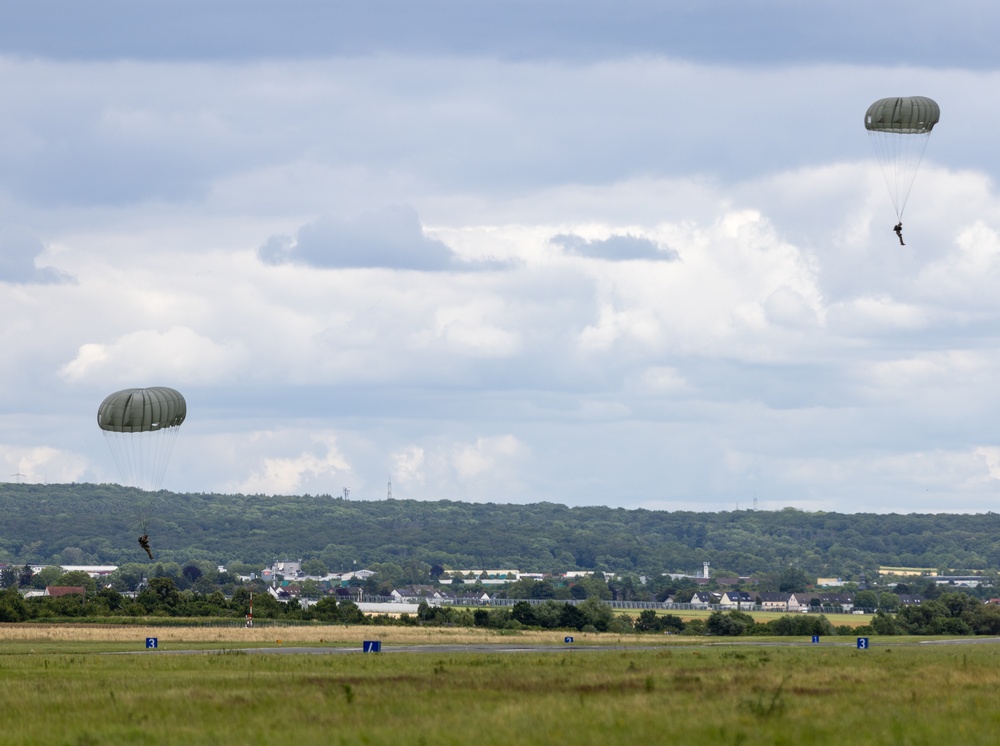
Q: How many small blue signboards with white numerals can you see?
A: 5